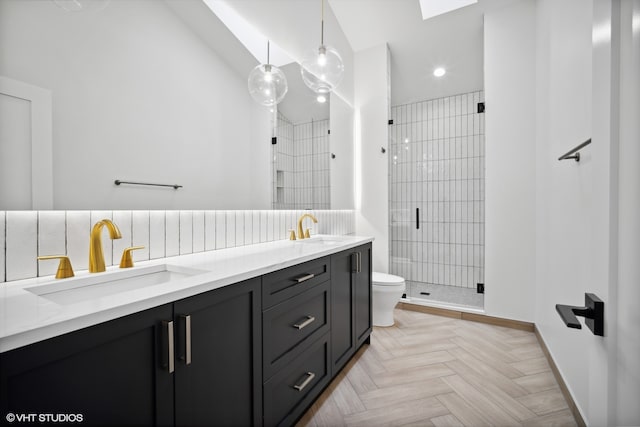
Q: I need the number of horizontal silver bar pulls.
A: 3